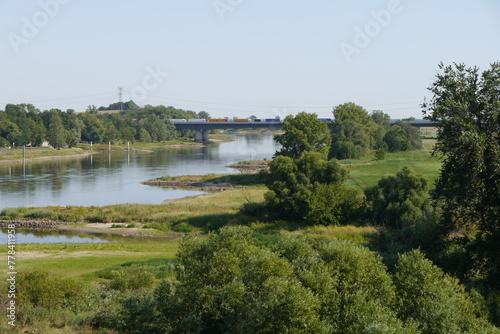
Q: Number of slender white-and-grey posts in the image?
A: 4